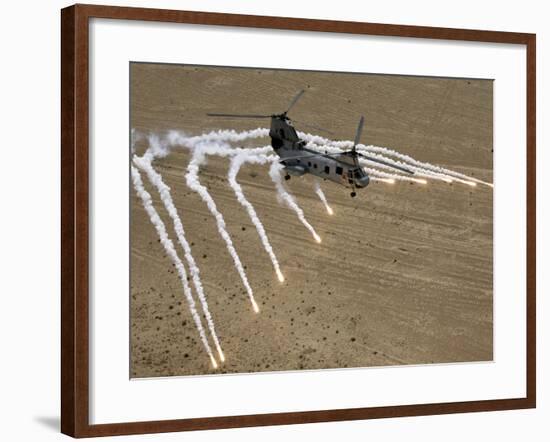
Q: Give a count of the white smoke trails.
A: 11